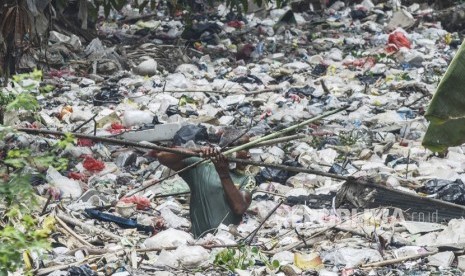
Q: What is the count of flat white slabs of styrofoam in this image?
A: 1